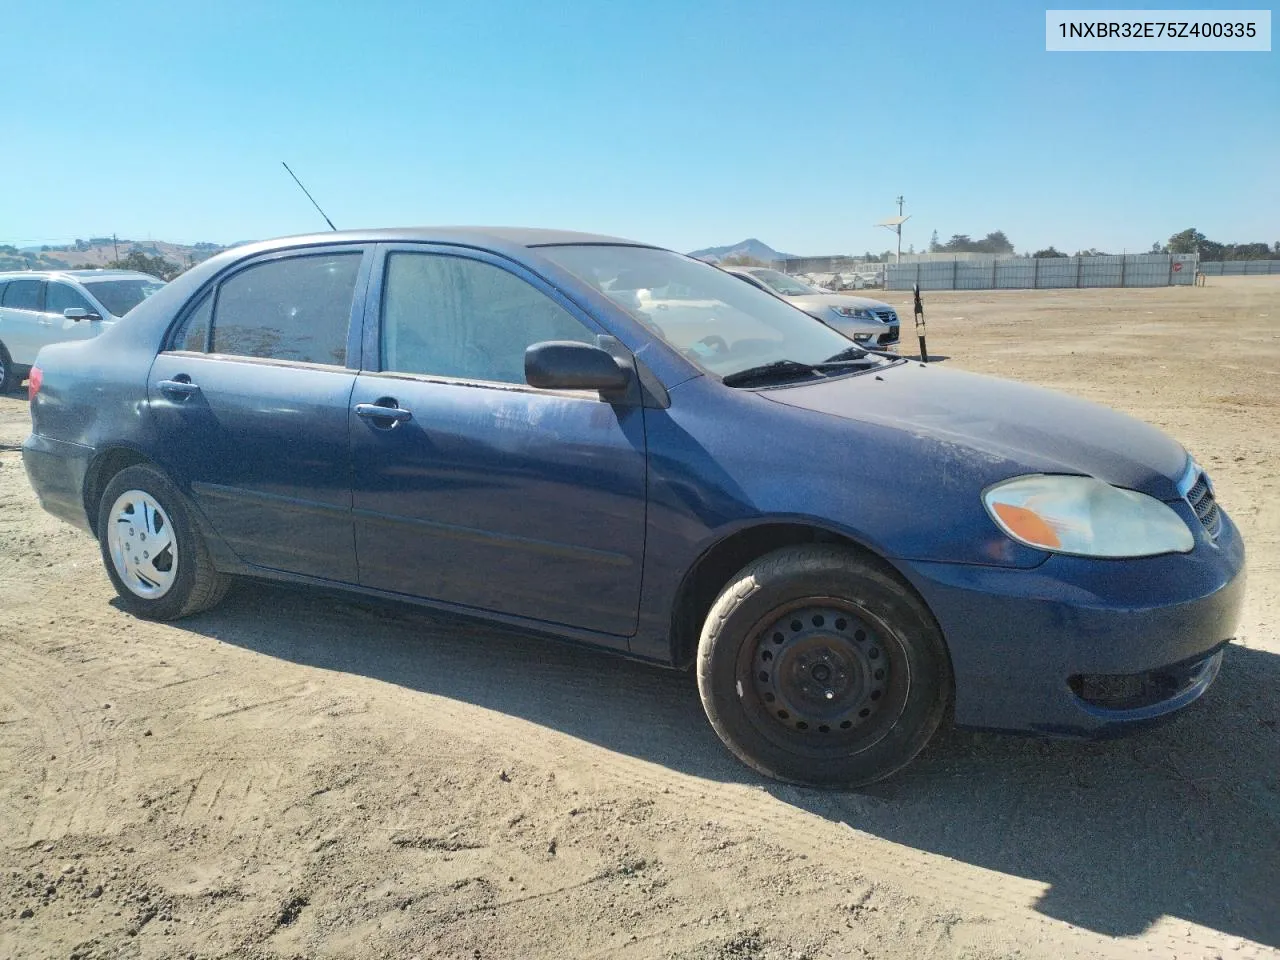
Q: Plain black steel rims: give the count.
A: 1